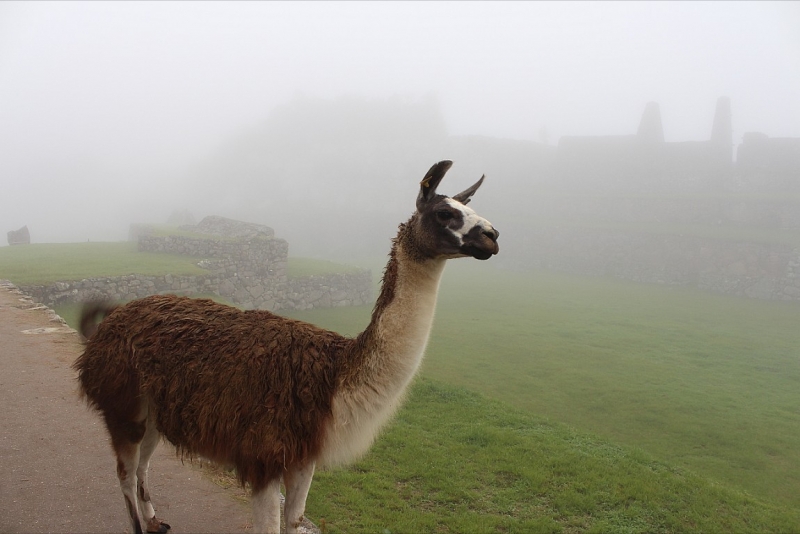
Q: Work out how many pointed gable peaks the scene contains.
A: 2